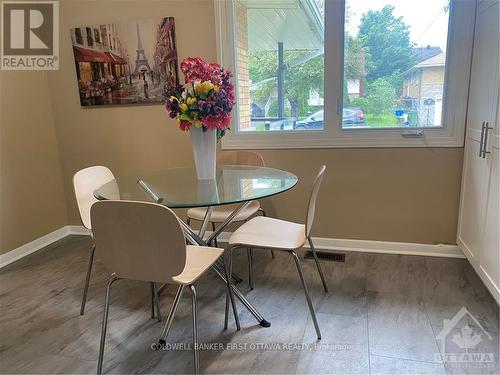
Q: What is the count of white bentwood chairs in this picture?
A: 4